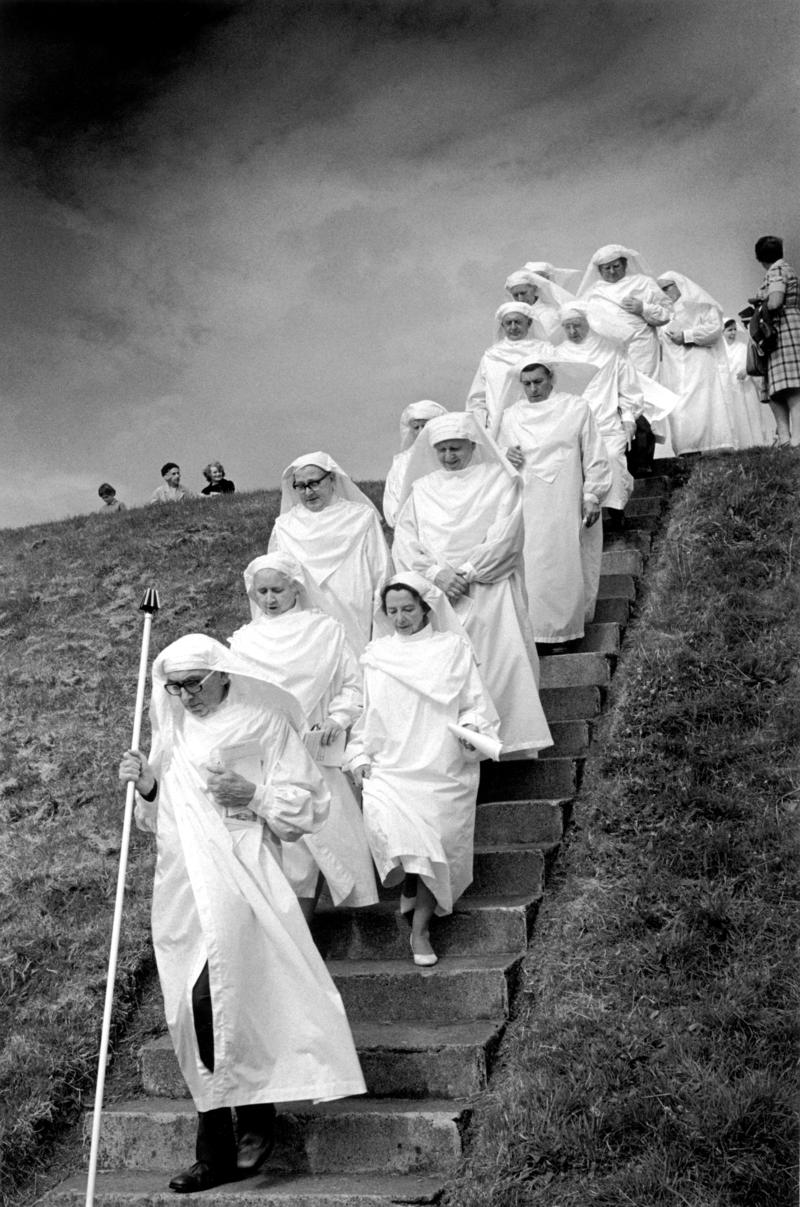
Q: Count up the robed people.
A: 14